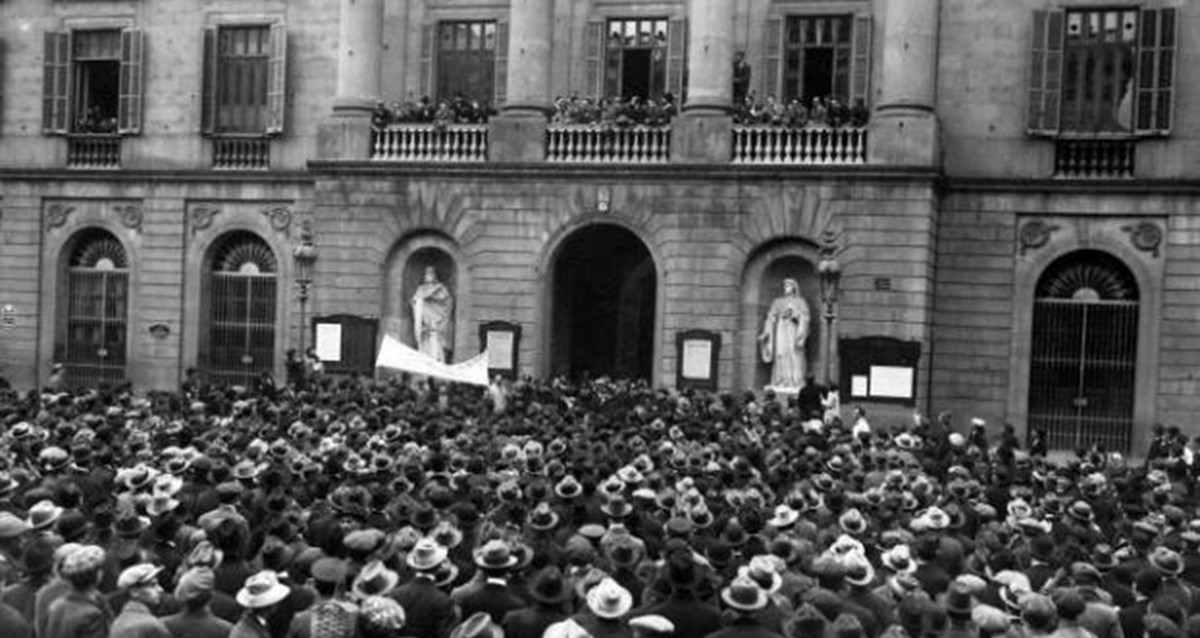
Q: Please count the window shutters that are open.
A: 12